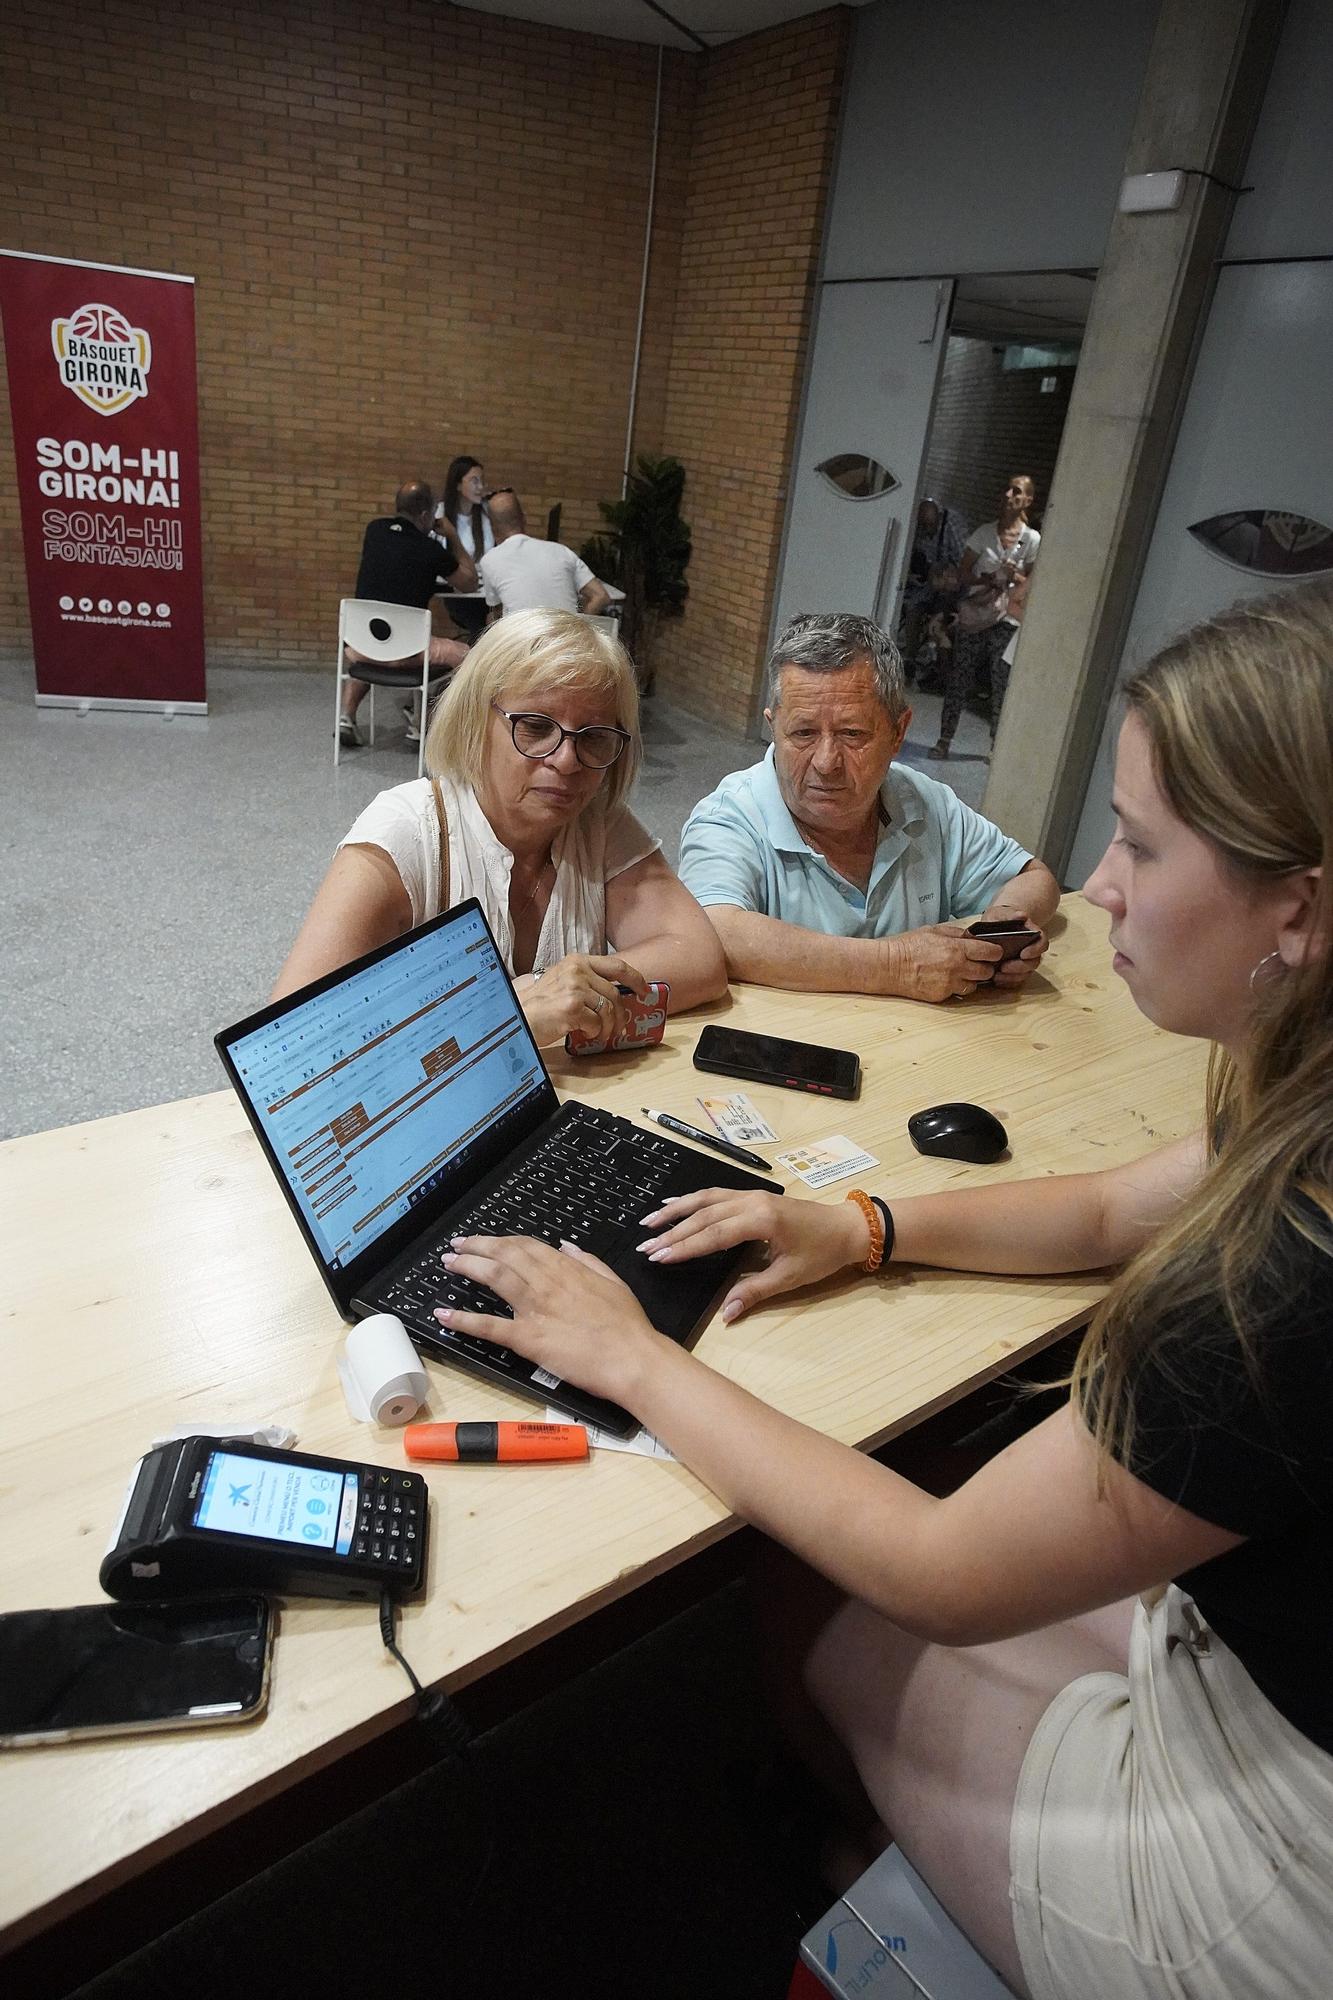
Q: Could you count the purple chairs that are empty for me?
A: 0